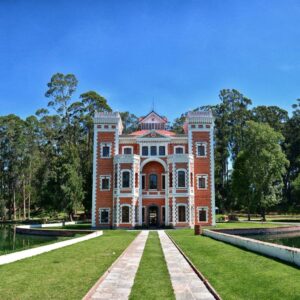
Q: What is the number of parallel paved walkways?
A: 2